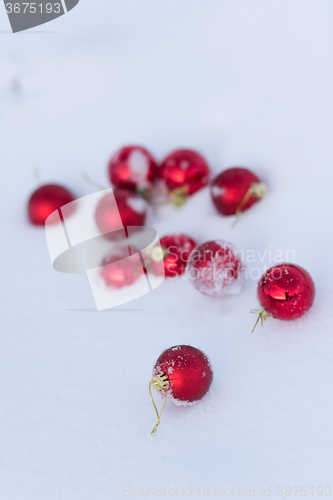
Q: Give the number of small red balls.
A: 10